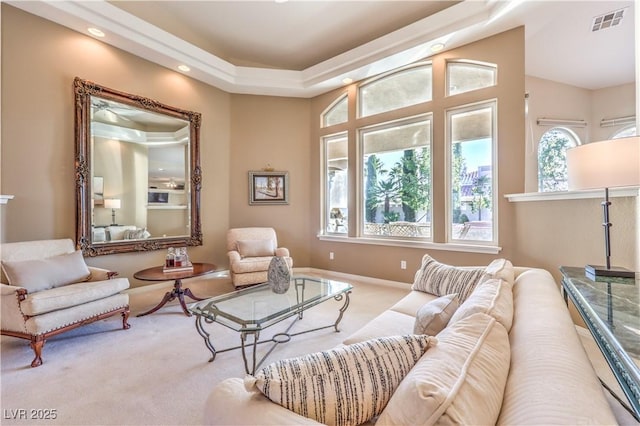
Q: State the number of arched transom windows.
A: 3